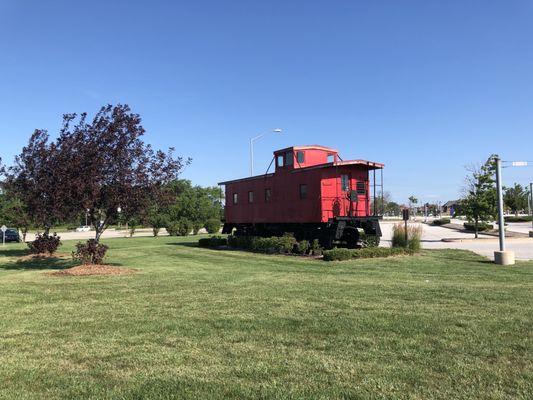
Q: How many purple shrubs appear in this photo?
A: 2